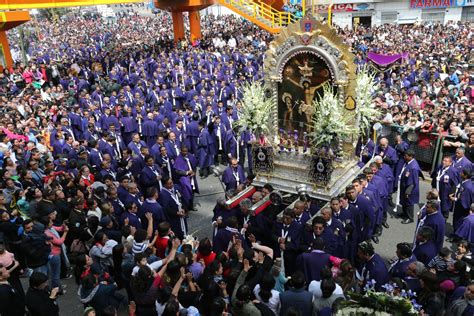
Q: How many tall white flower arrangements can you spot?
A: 3